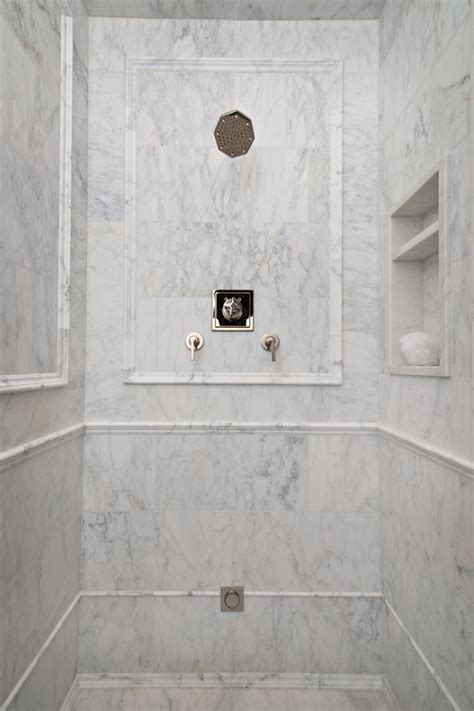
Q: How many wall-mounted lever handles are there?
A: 2